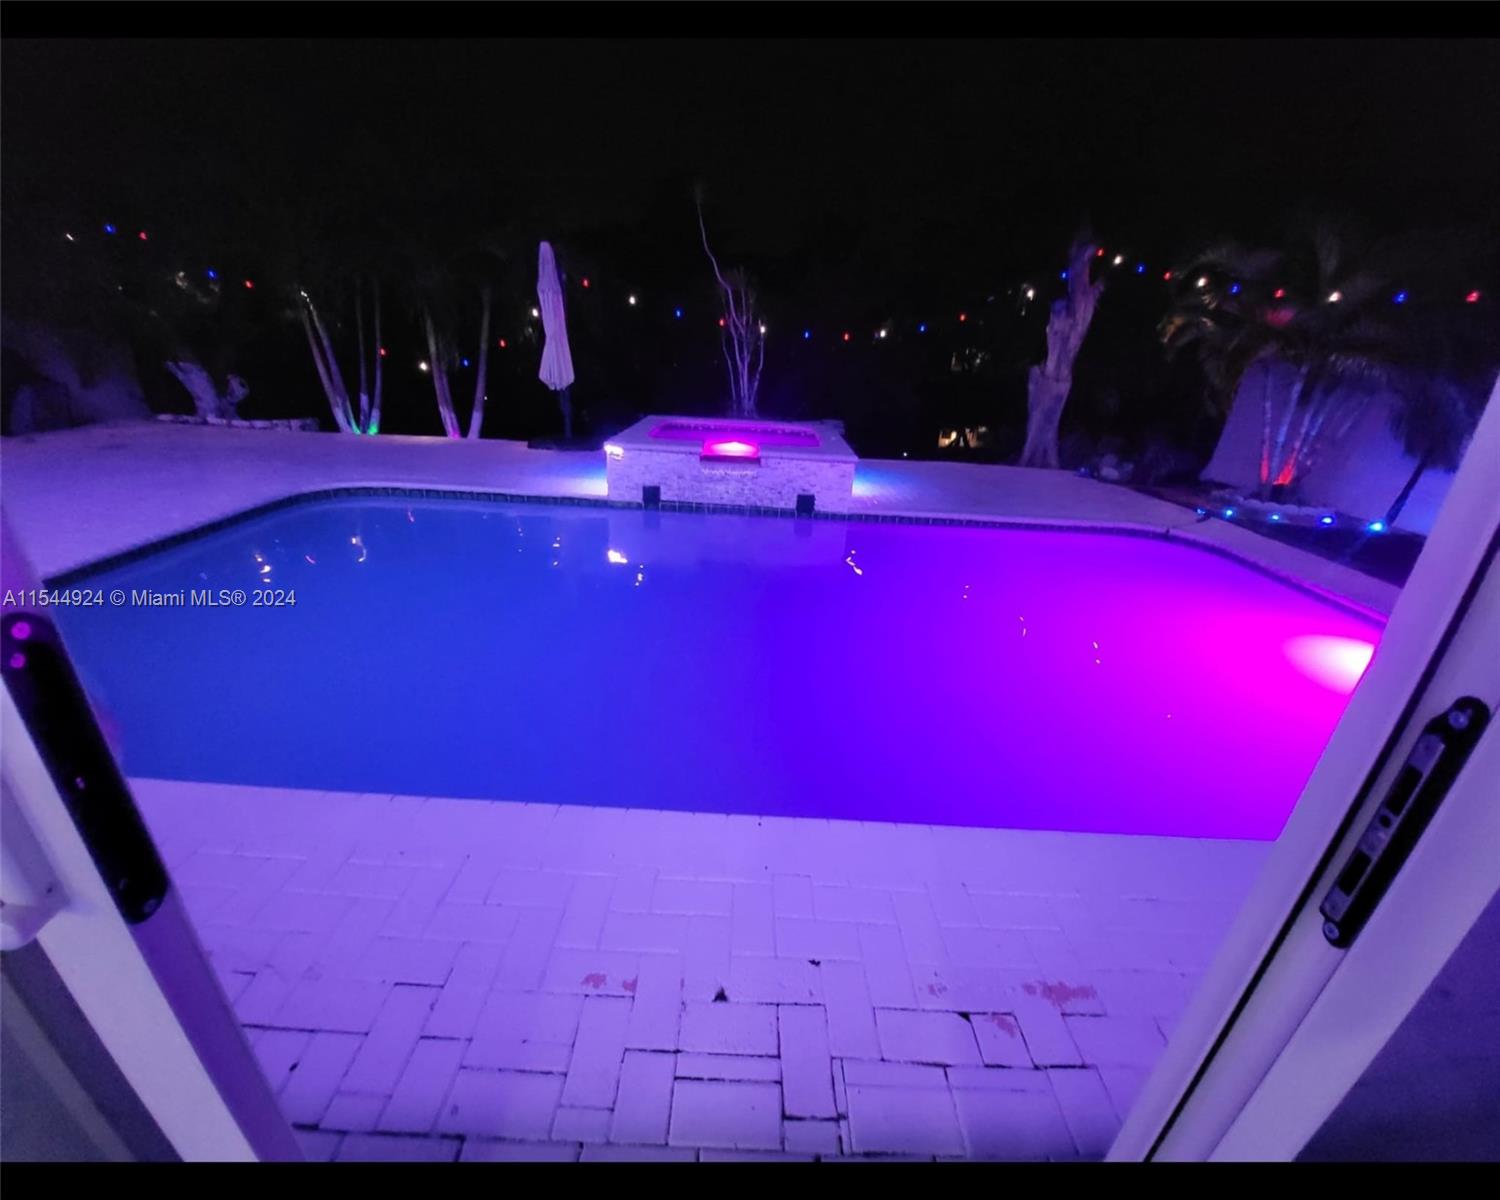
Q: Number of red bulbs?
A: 12